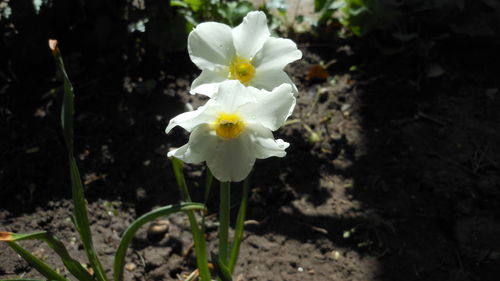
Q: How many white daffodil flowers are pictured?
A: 2